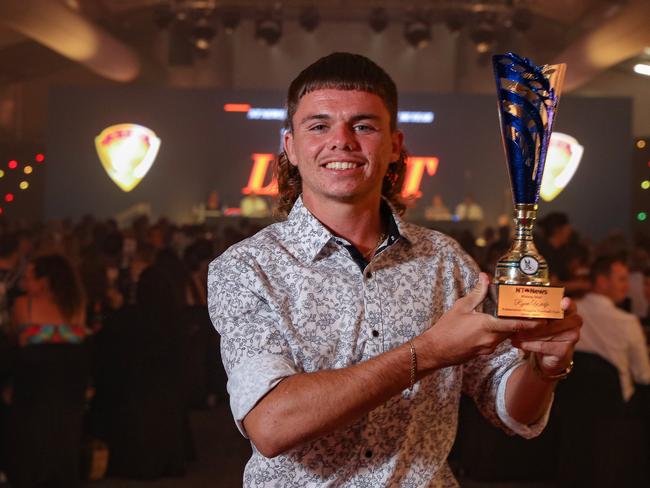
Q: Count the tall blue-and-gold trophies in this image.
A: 1